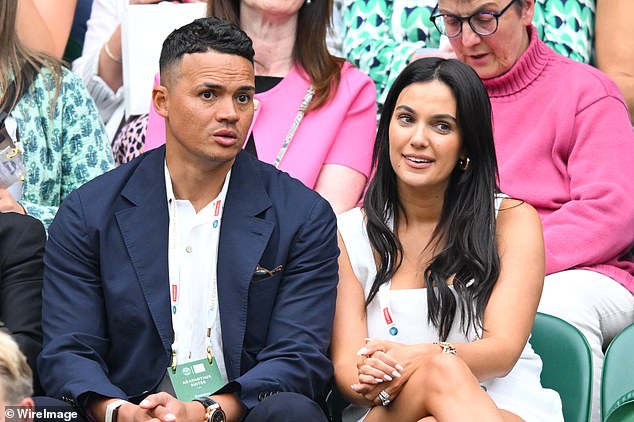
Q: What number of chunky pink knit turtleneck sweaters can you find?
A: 1